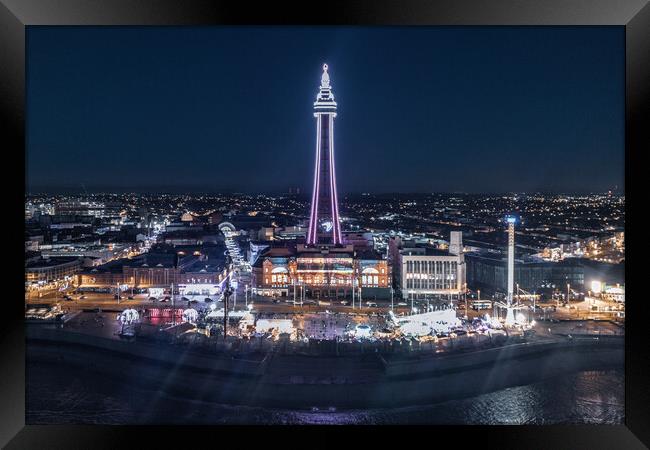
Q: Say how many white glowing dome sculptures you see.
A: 2